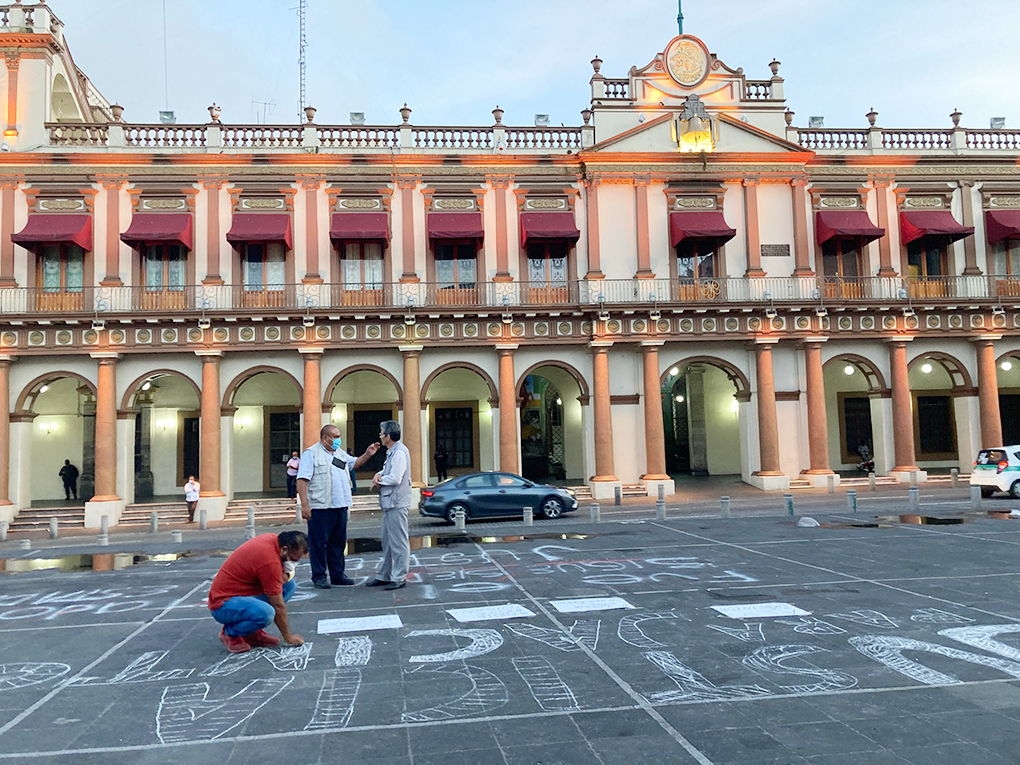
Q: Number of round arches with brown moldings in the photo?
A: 10